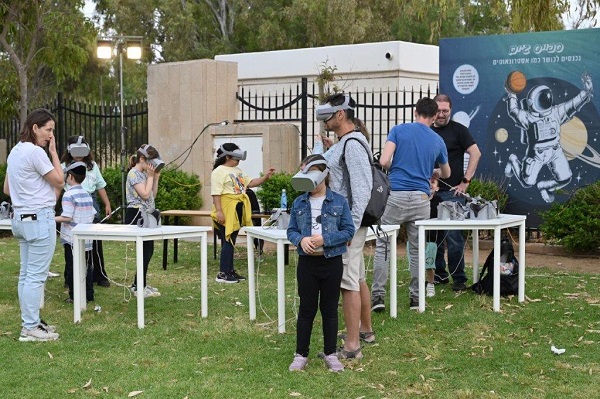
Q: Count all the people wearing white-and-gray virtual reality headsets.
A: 6